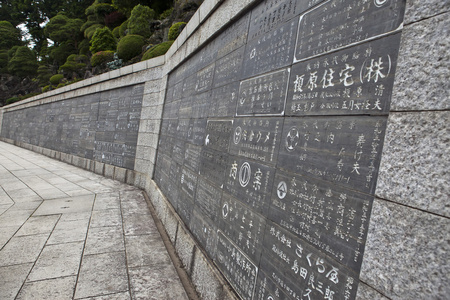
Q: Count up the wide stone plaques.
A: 2